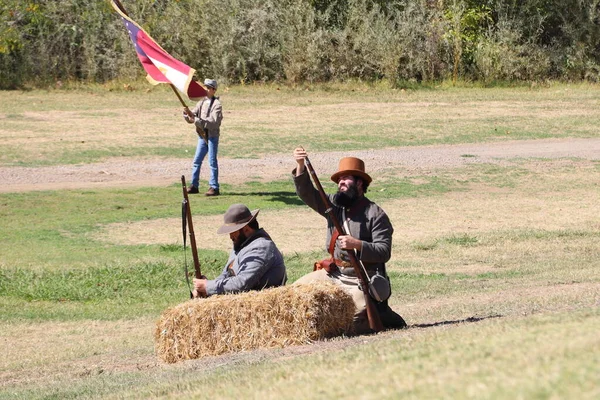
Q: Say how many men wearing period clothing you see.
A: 2